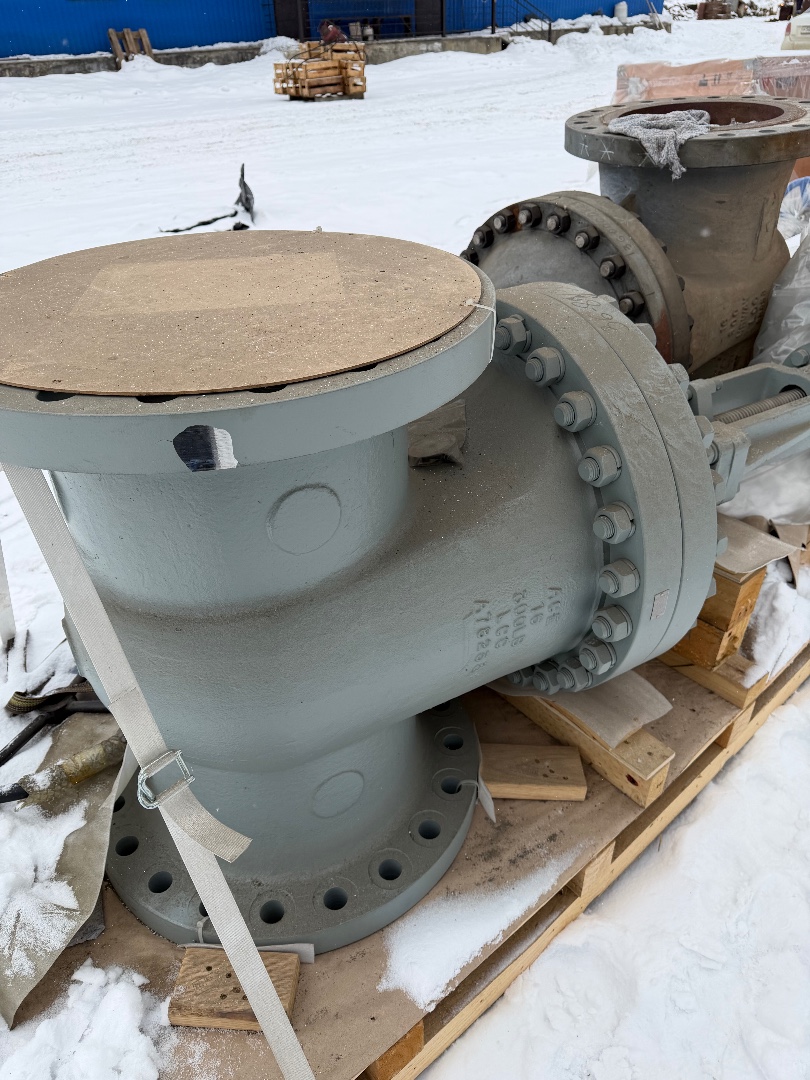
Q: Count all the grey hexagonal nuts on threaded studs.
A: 11